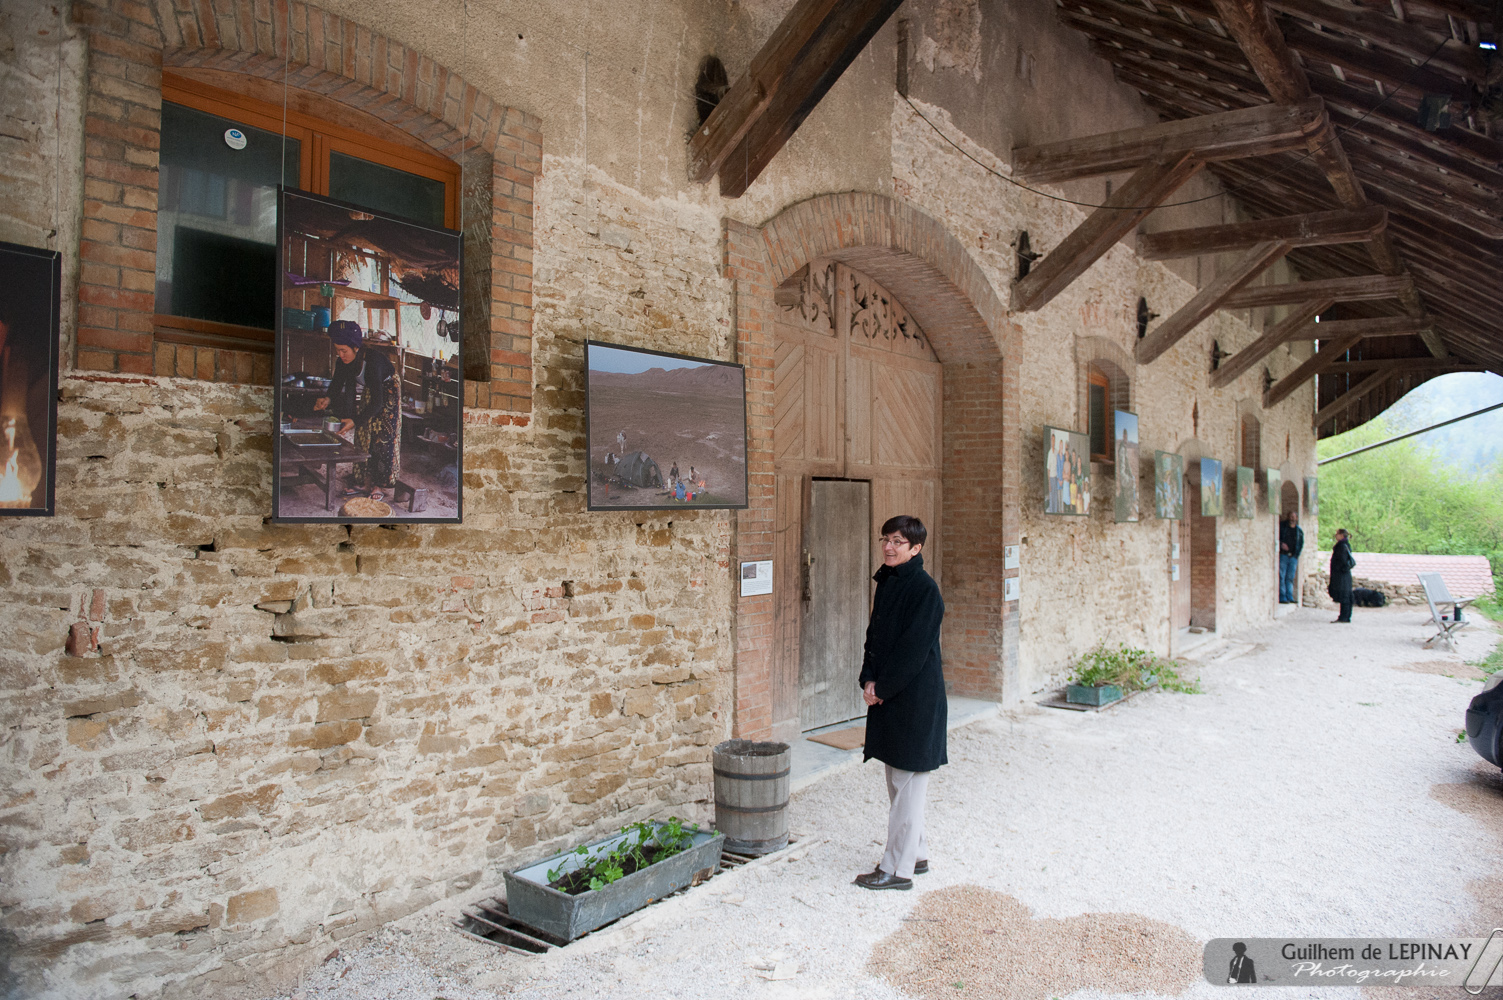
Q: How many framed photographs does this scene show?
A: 10